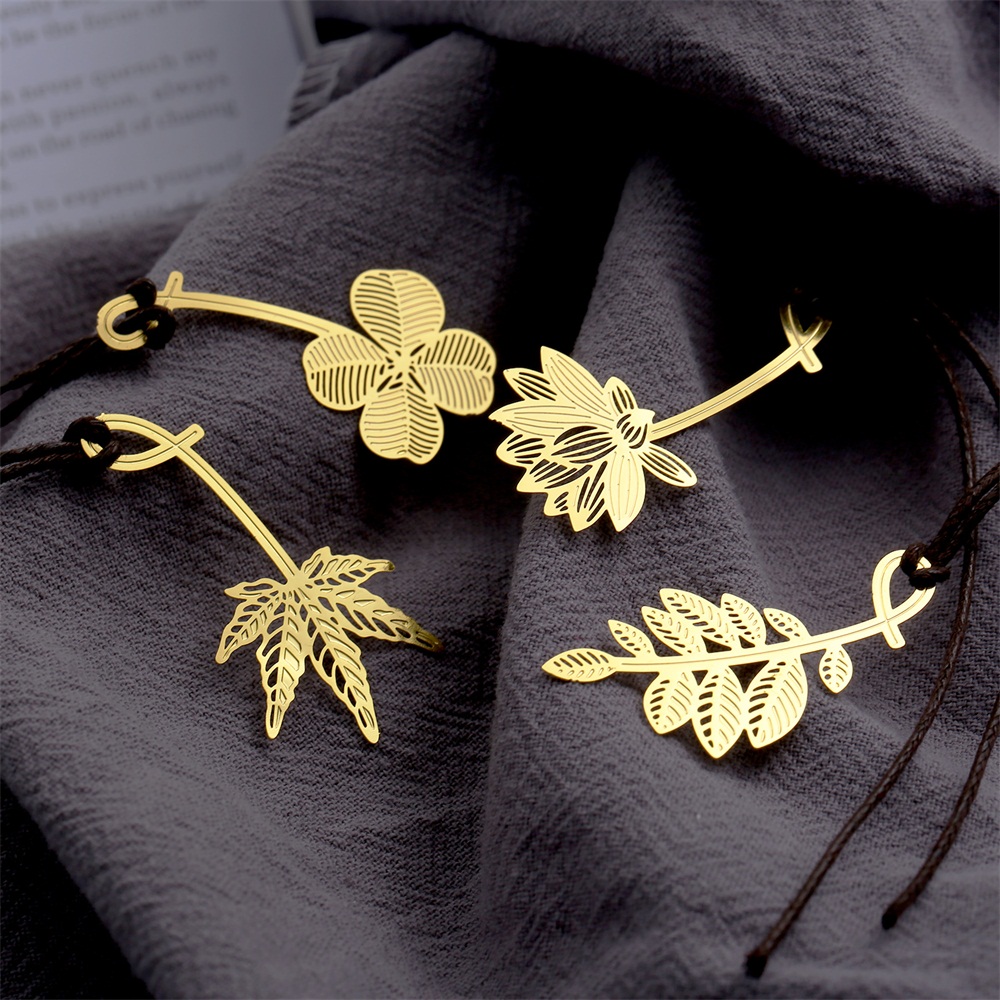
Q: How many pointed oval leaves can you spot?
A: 10